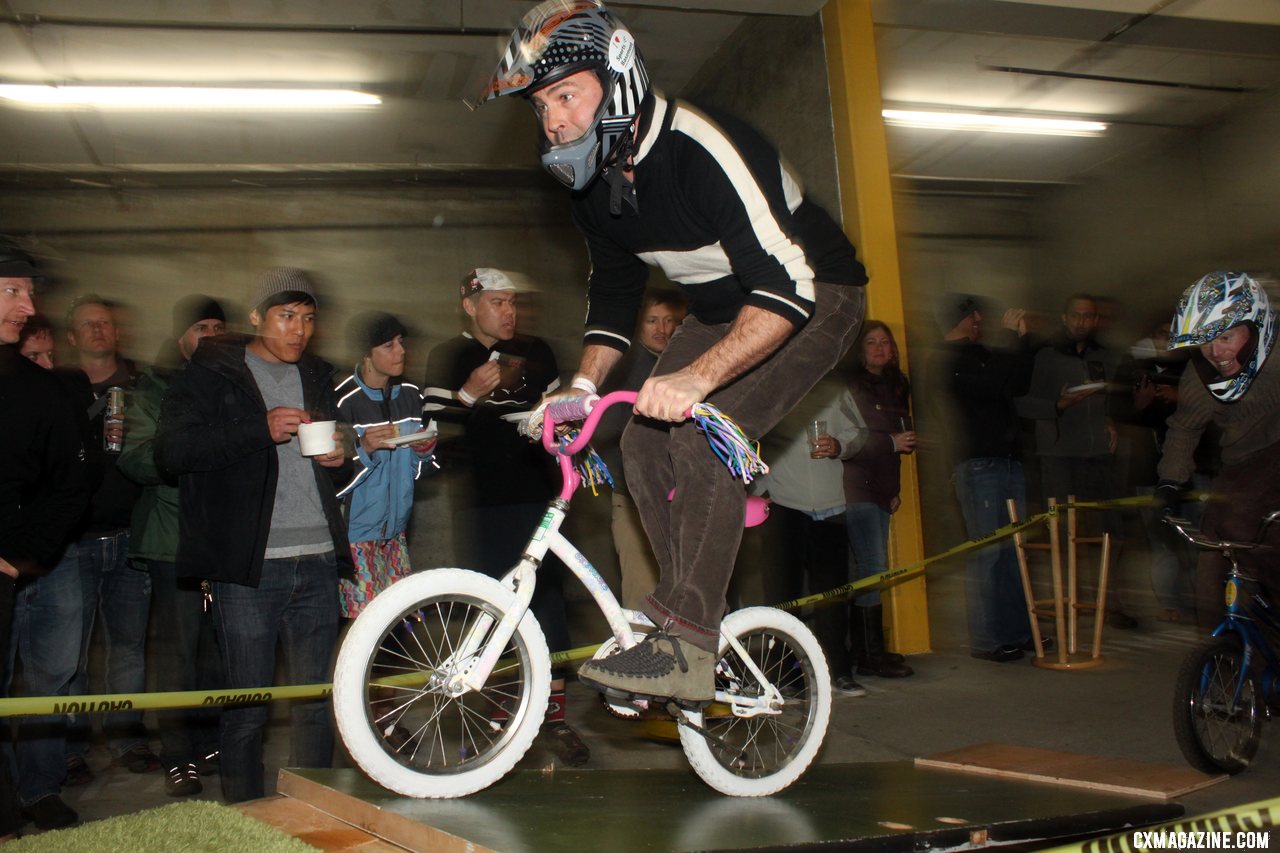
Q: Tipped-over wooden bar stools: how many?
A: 1